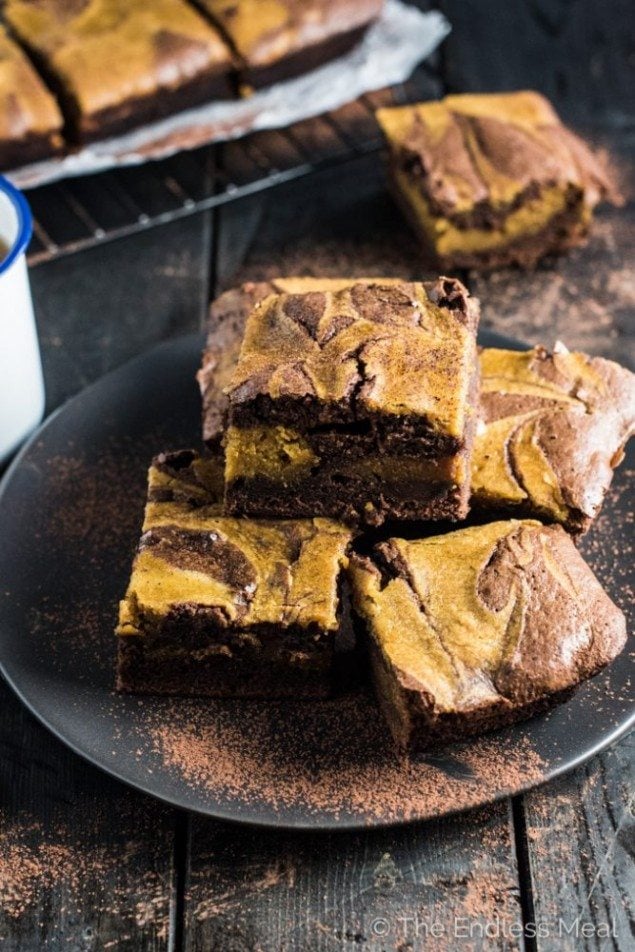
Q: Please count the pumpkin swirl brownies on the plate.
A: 5